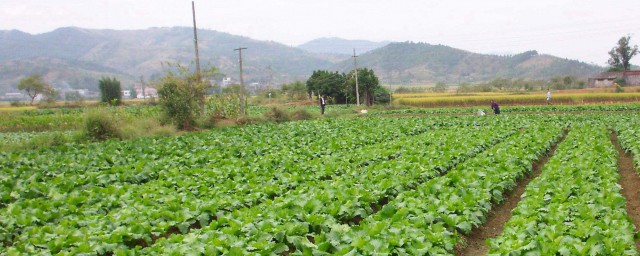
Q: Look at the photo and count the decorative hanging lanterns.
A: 0